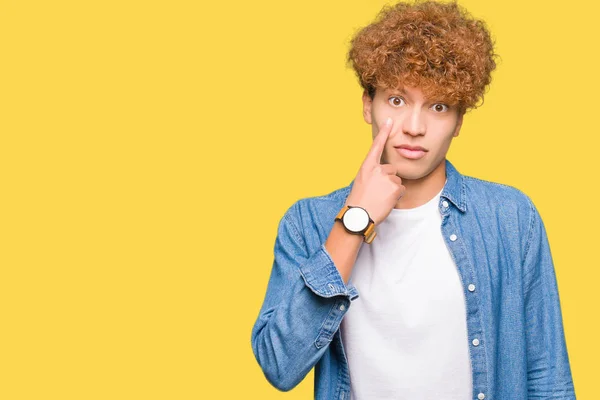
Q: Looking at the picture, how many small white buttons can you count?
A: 6